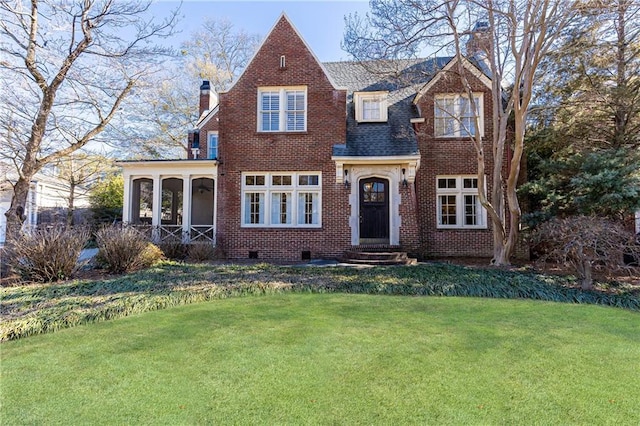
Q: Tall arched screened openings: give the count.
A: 3